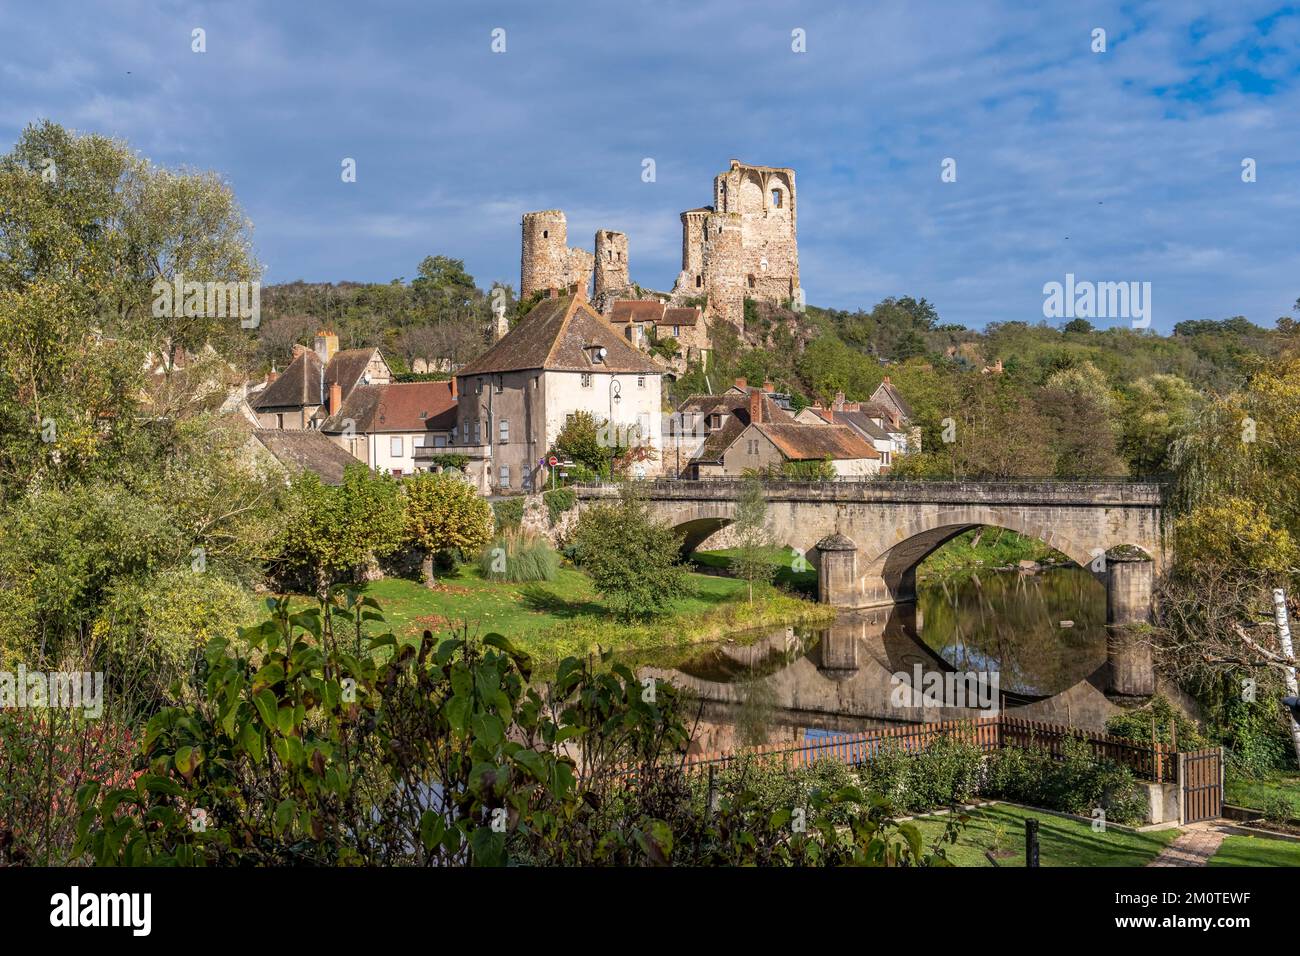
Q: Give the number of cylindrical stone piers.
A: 2